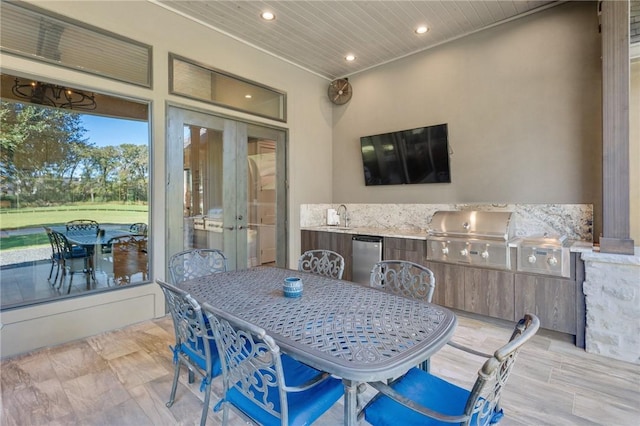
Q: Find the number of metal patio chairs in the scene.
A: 6